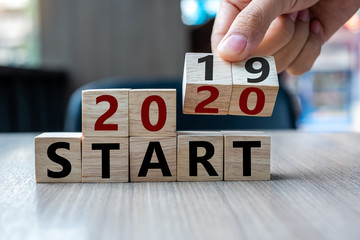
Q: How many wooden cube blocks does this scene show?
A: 9